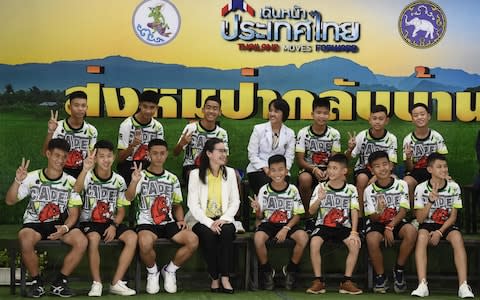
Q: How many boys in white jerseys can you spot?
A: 13